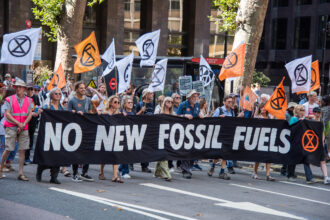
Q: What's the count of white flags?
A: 7